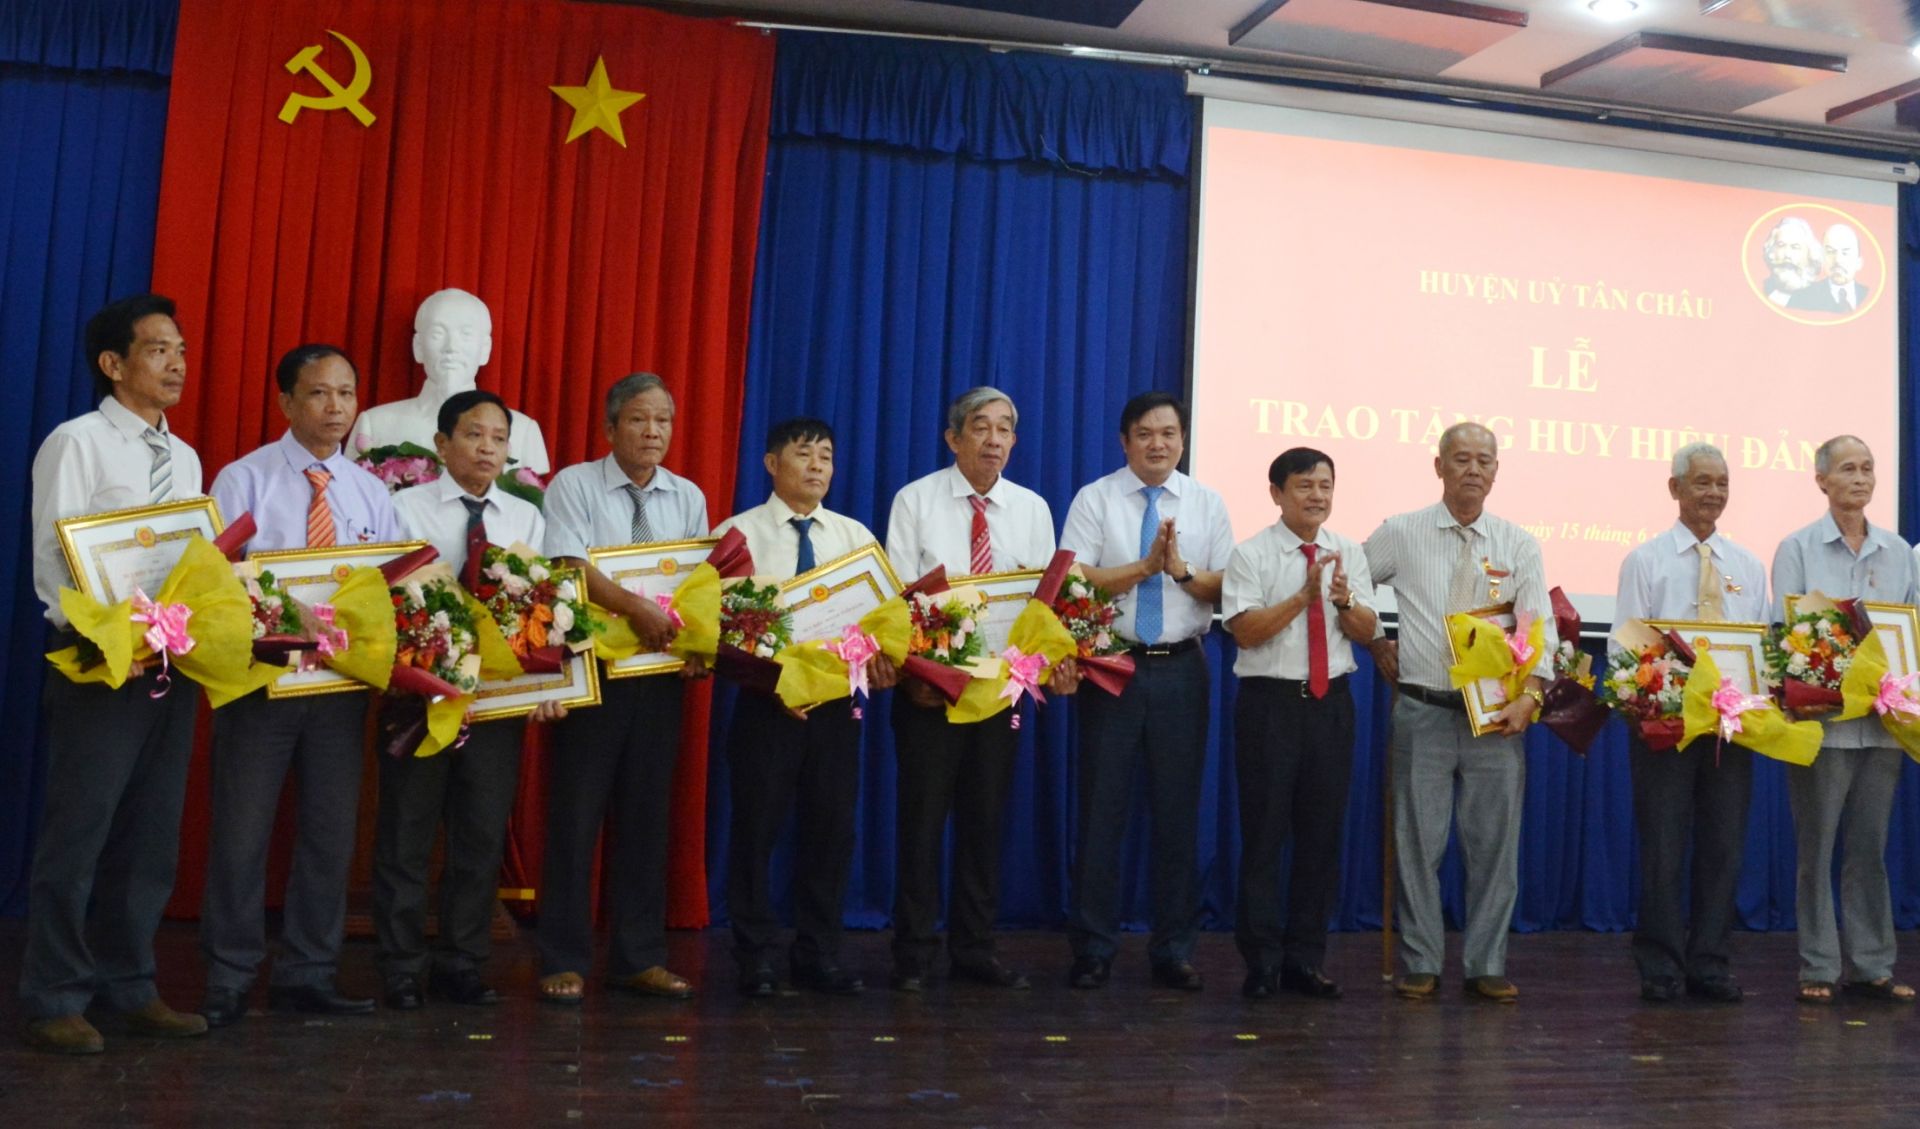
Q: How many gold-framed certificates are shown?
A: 9